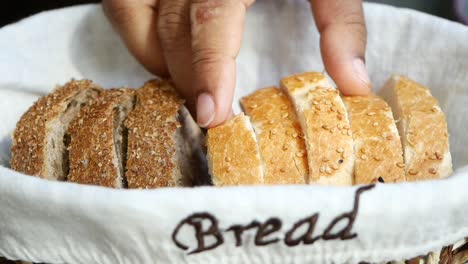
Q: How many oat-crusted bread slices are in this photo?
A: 3